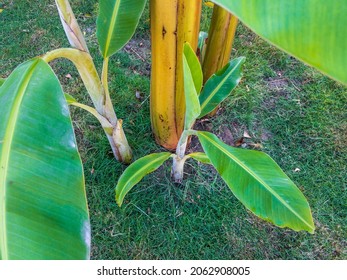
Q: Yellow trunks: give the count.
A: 2